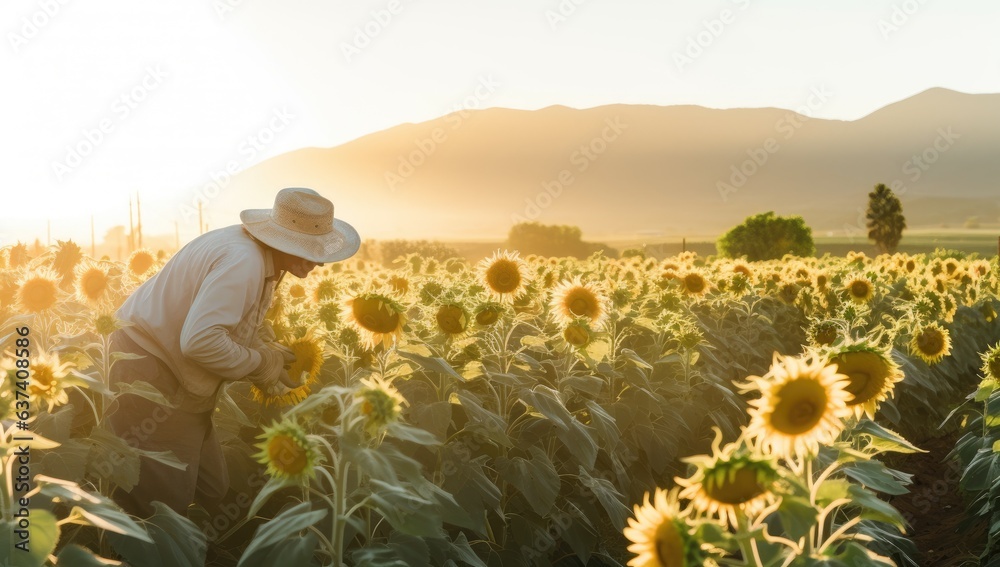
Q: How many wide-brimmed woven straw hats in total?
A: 1